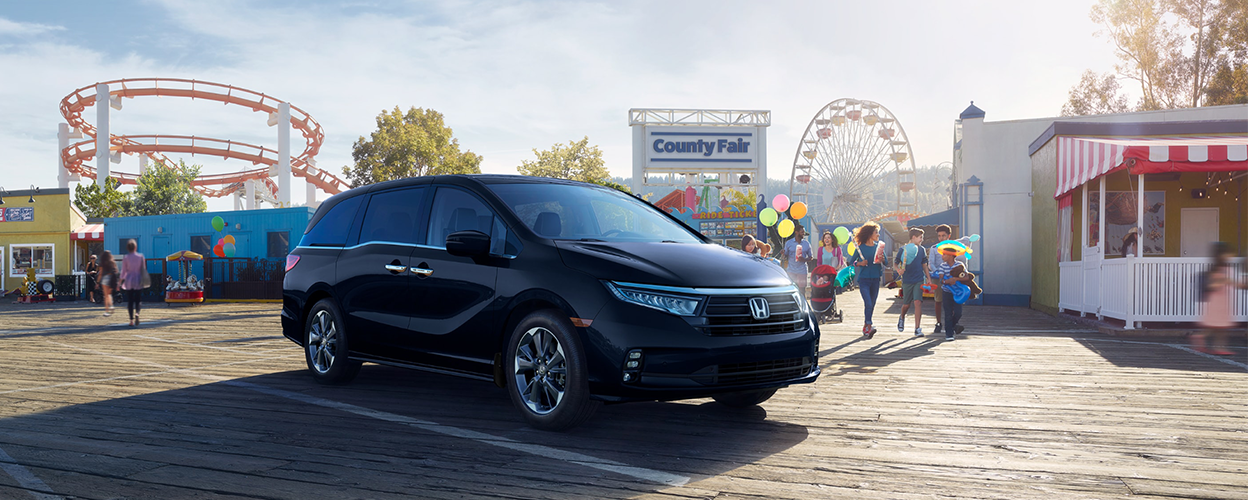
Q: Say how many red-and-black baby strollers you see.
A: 1